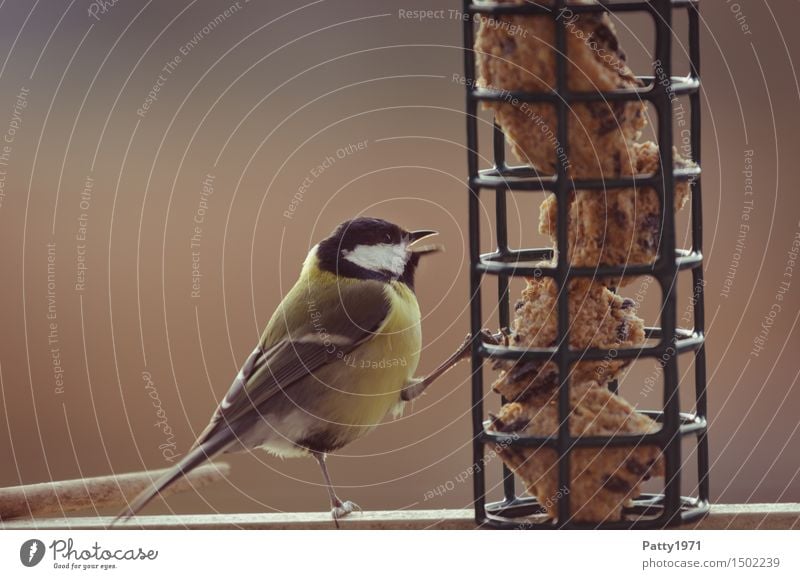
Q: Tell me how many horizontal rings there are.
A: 7